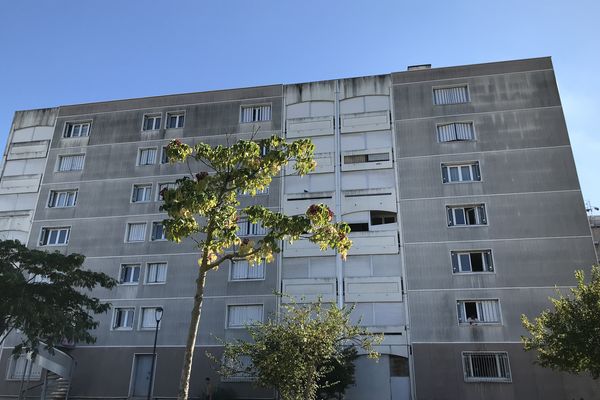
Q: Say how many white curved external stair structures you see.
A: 1